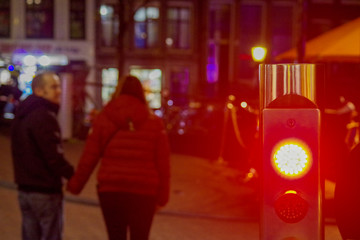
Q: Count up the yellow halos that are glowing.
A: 2